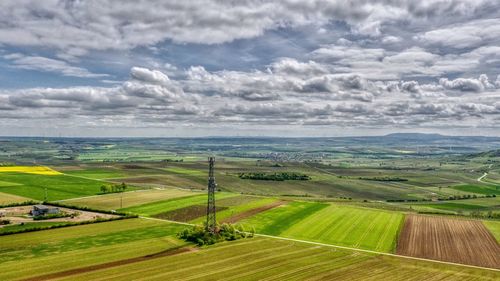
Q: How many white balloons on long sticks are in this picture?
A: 0